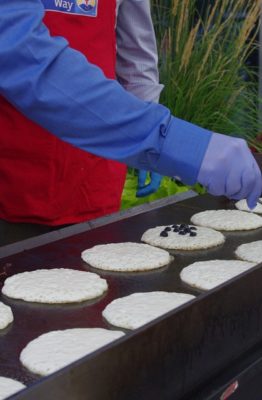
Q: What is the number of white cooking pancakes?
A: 11